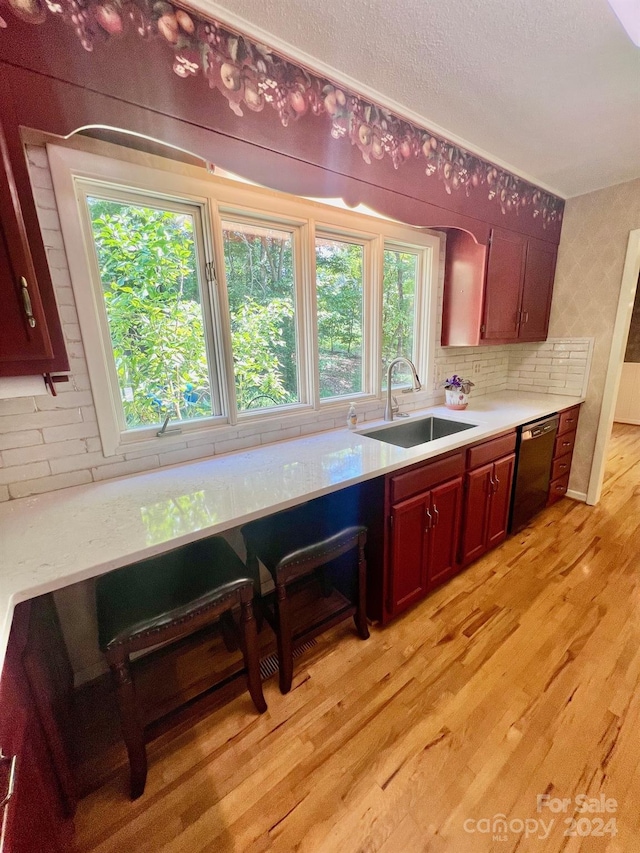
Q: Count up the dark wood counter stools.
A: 2